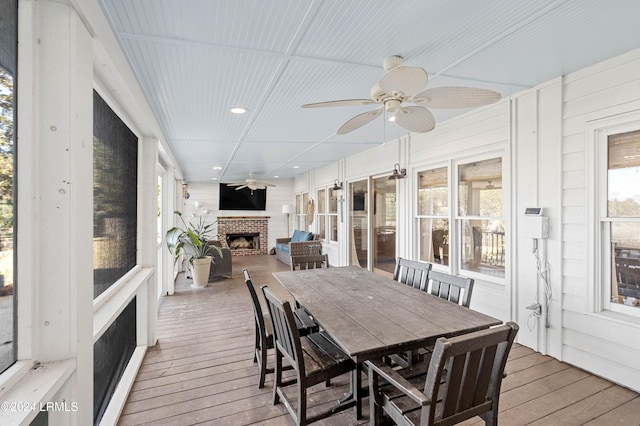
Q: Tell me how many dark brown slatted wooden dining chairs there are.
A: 6